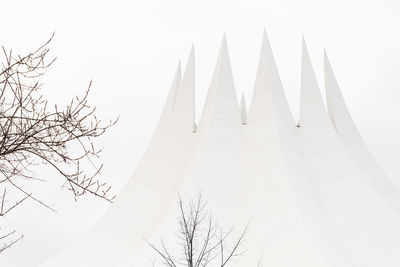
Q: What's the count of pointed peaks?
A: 7